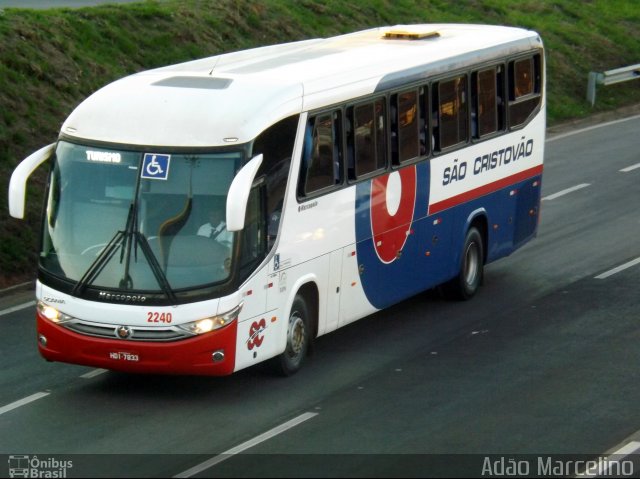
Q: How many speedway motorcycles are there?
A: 0